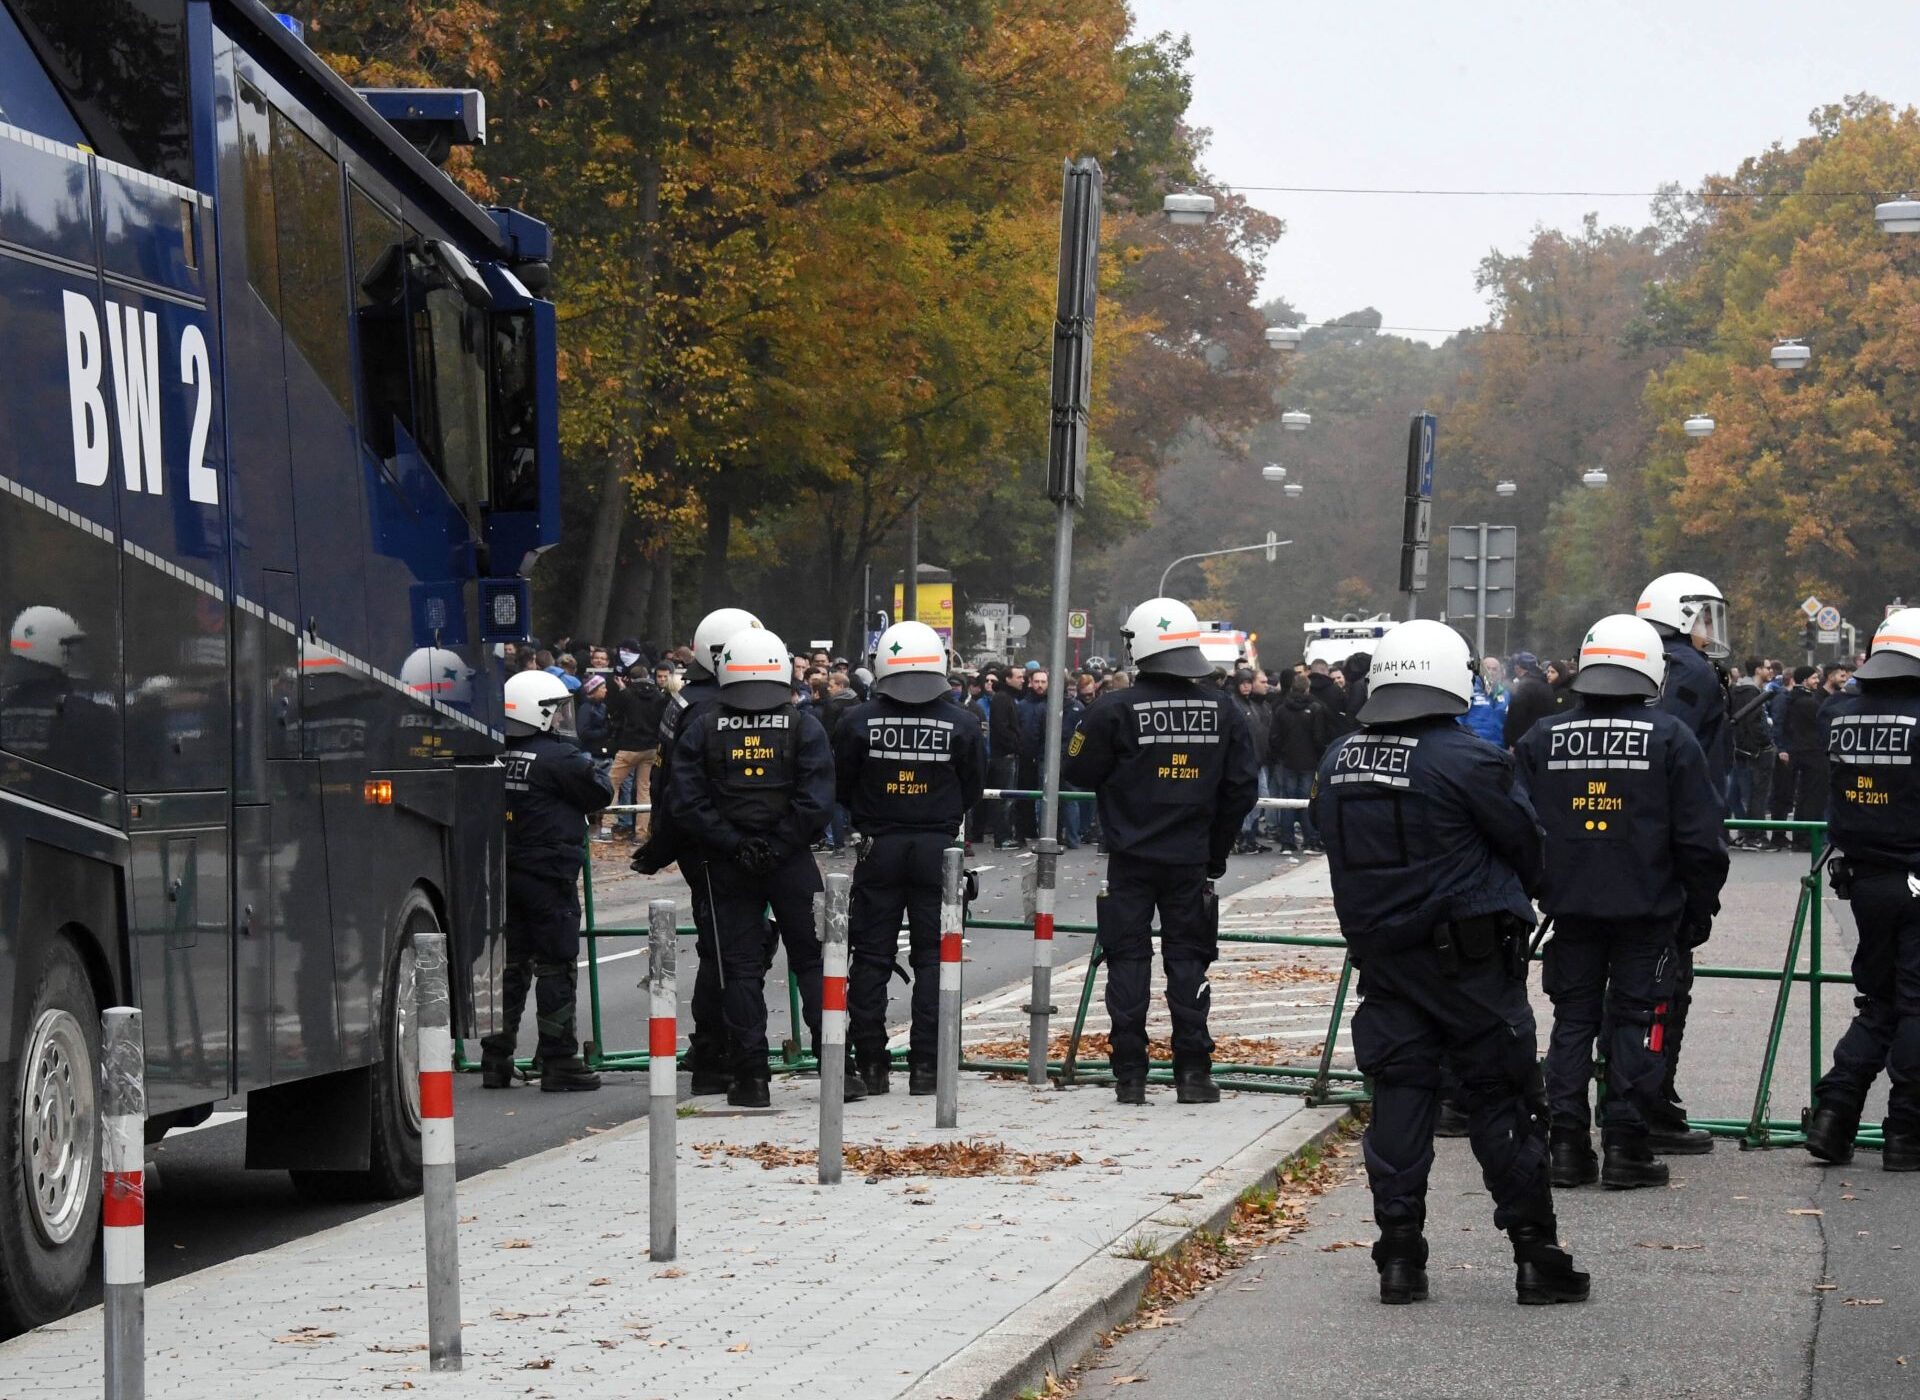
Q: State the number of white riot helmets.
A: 9